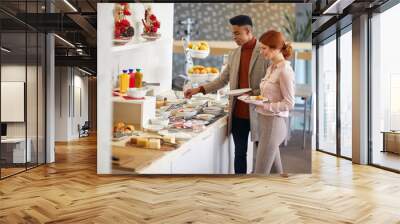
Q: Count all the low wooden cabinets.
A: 1